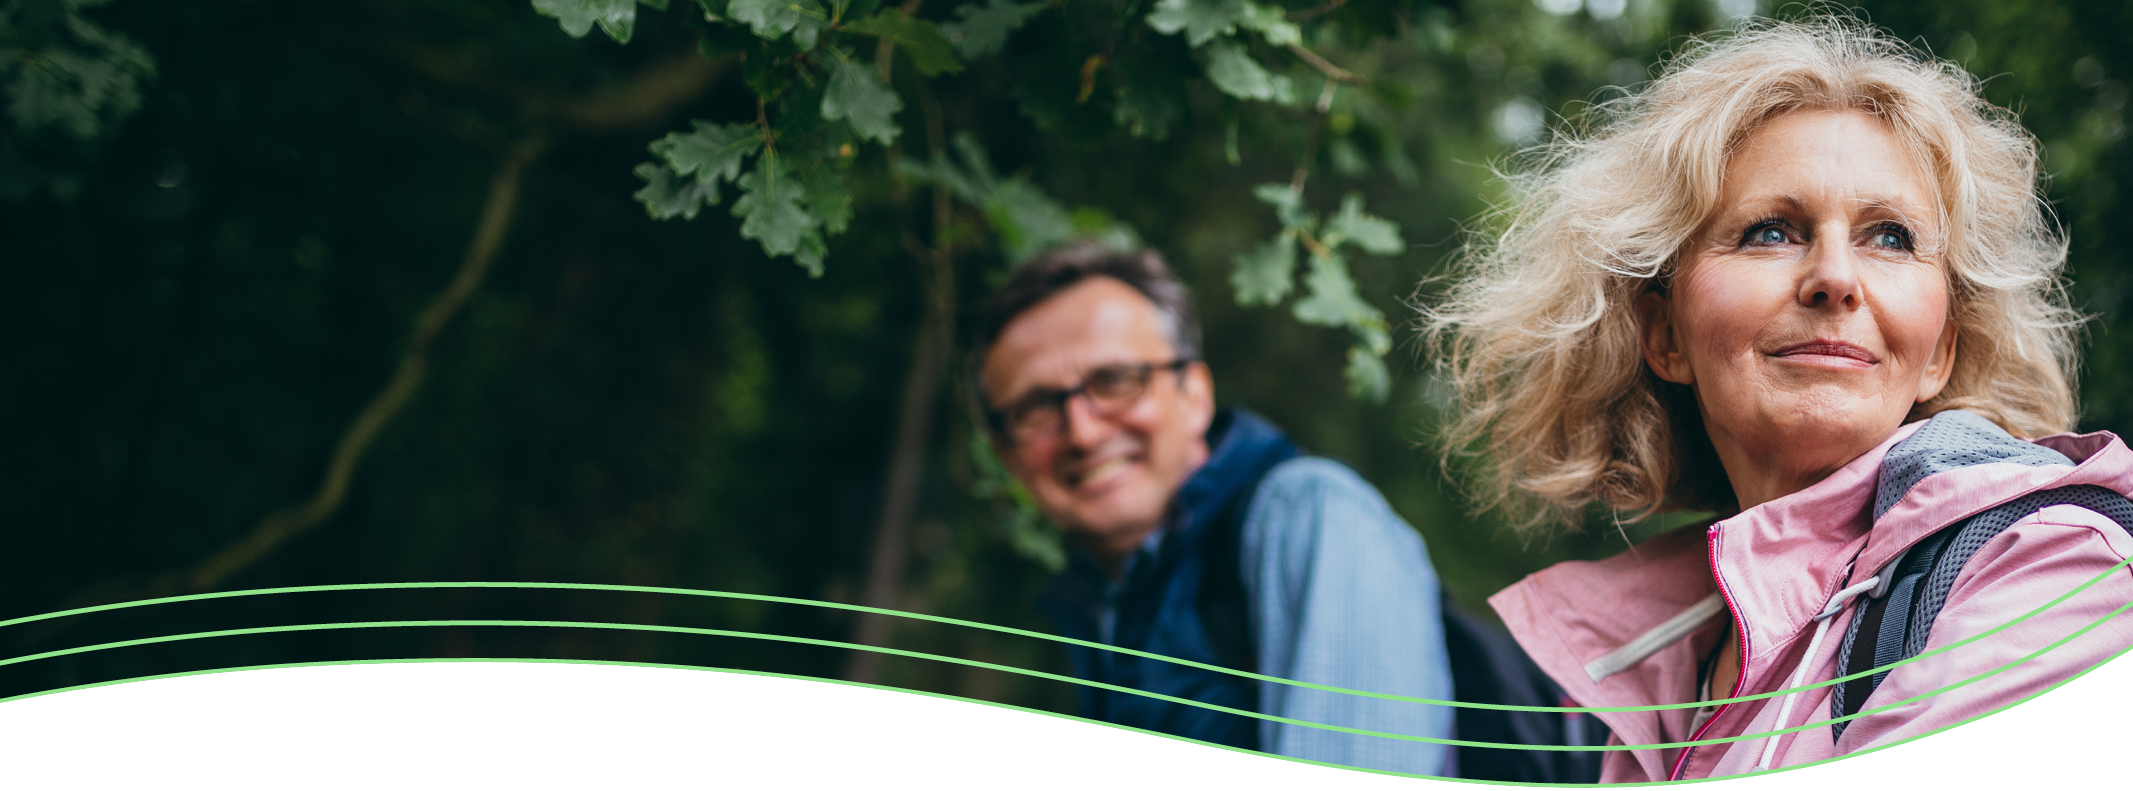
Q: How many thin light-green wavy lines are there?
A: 3